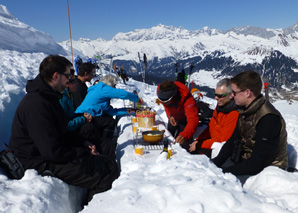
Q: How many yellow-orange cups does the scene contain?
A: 5